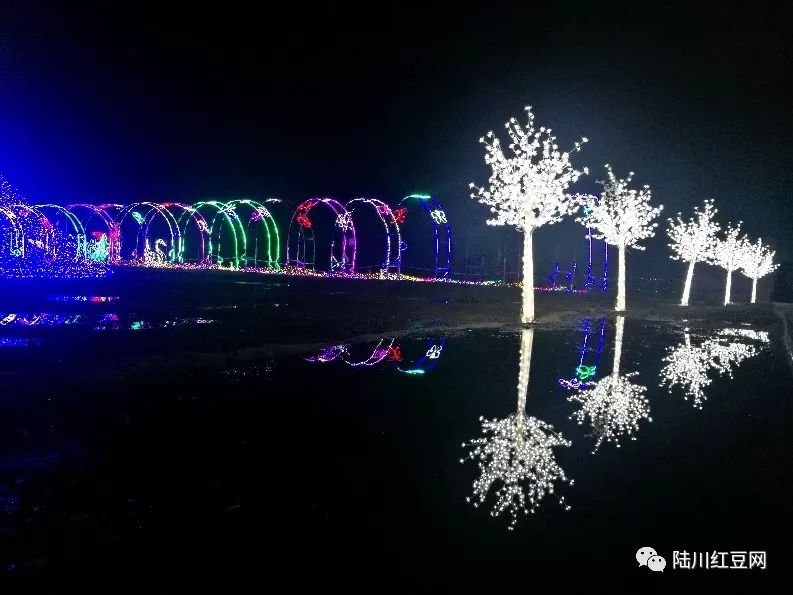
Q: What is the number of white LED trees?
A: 5